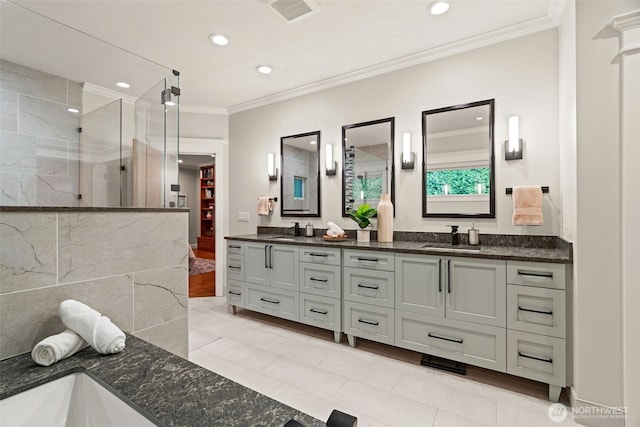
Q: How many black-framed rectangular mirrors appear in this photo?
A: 3